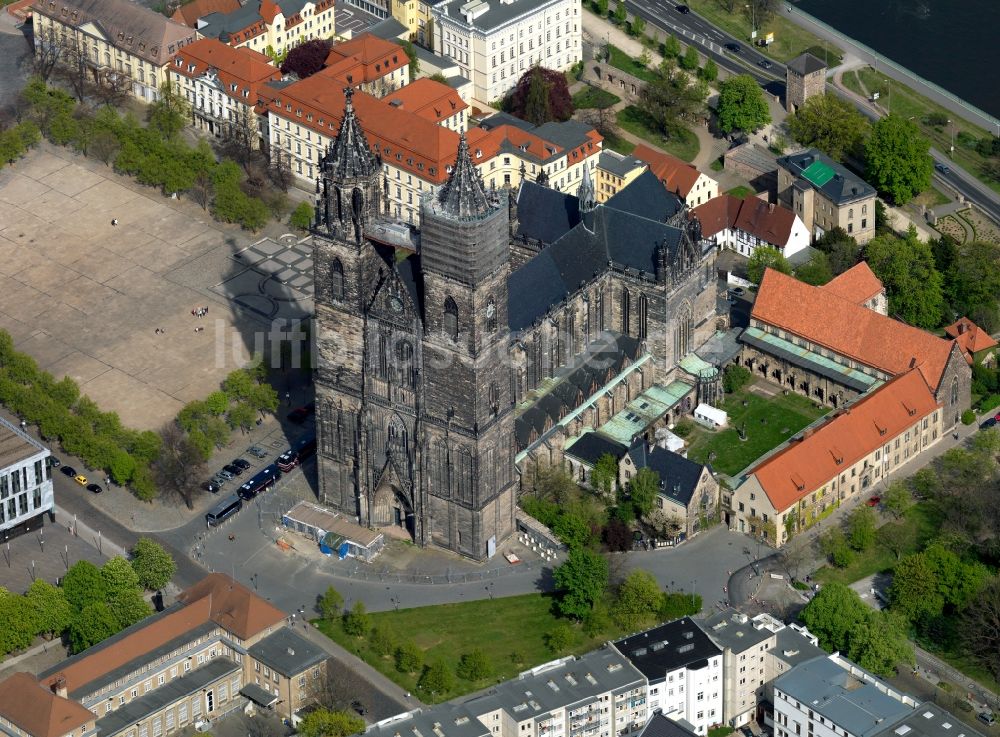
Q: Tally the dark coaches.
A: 3